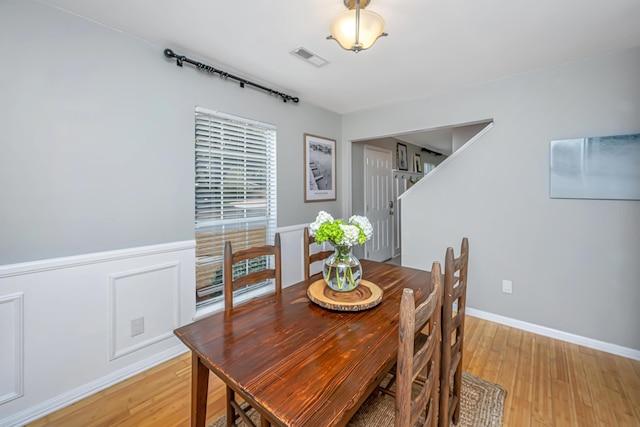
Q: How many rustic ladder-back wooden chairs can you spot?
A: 4